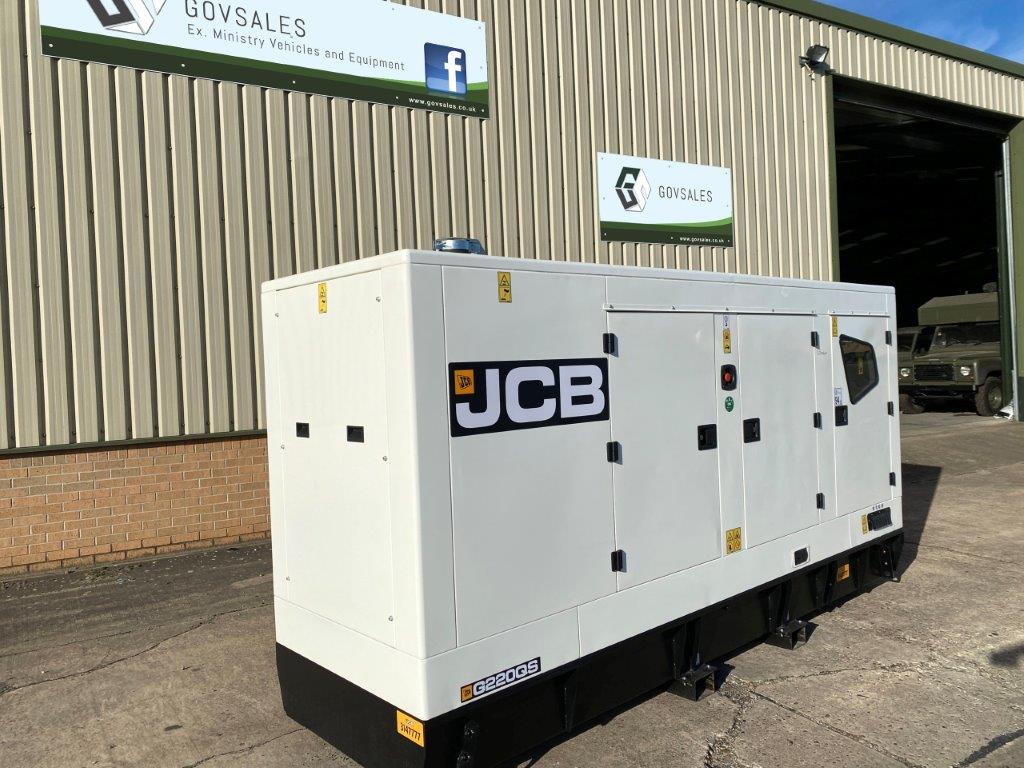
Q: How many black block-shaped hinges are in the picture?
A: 9